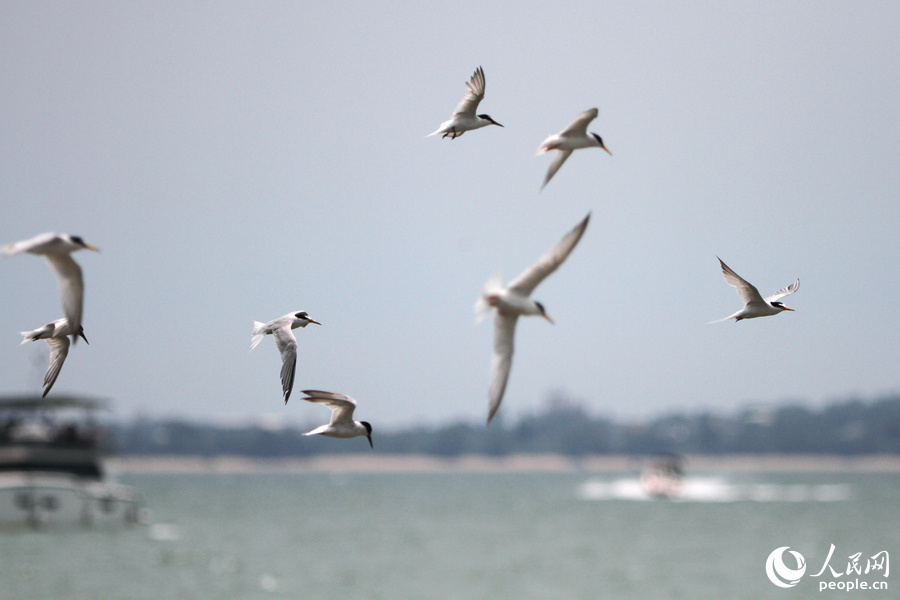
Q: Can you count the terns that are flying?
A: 8